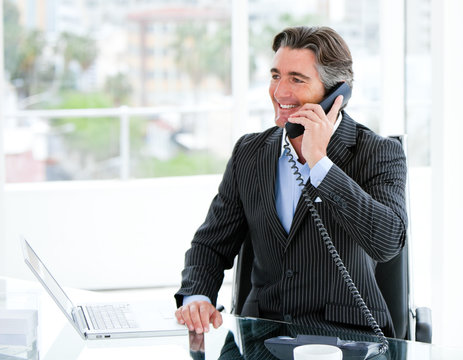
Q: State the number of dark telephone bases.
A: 1